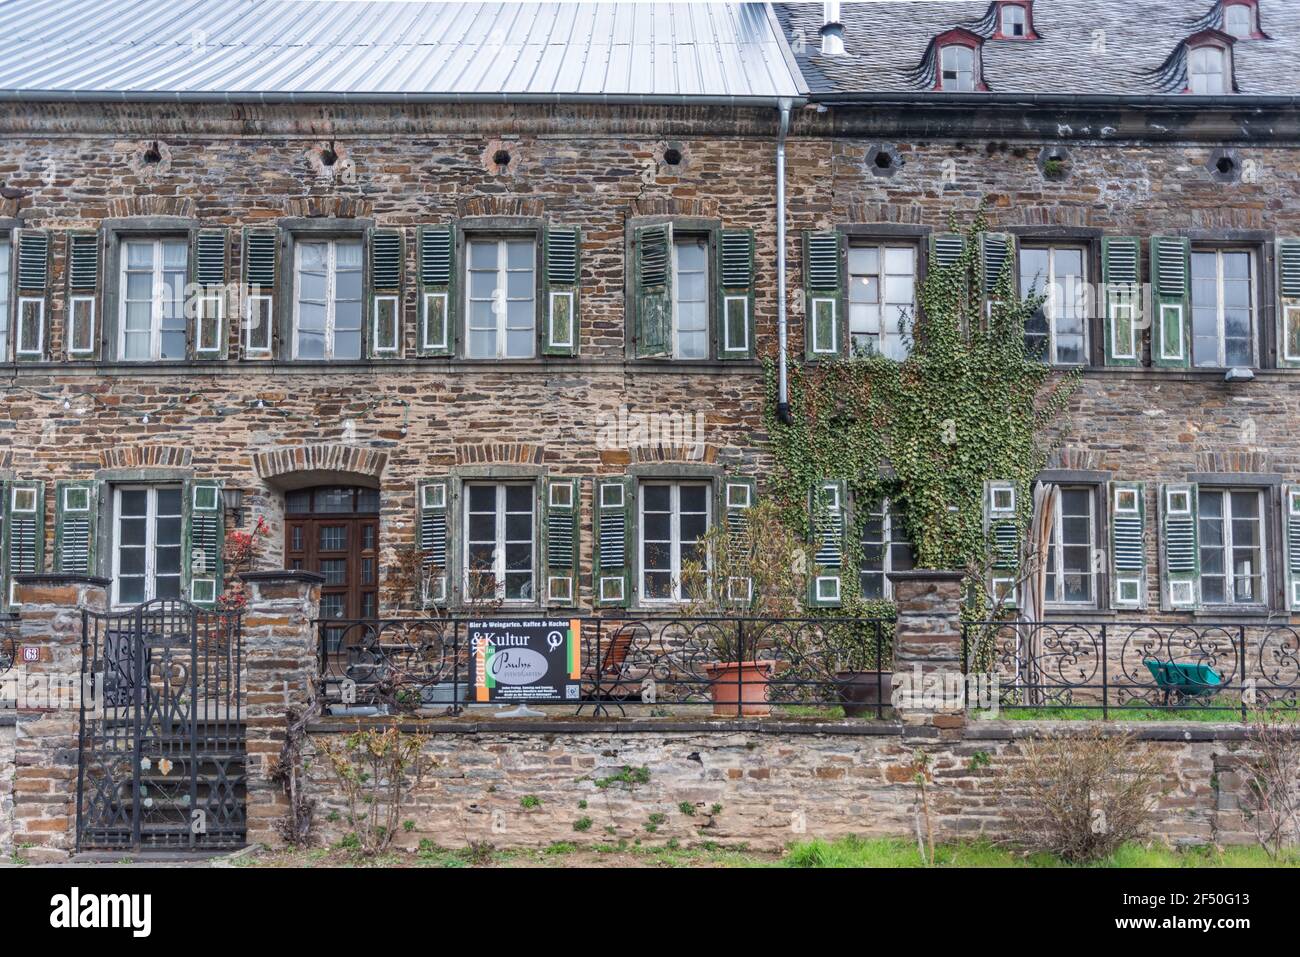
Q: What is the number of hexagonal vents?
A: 7